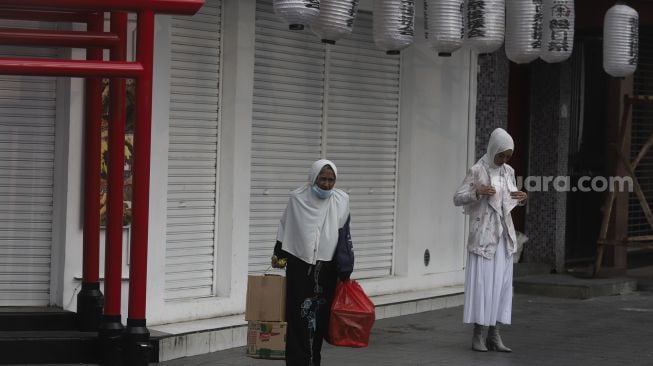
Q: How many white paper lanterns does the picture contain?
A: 8